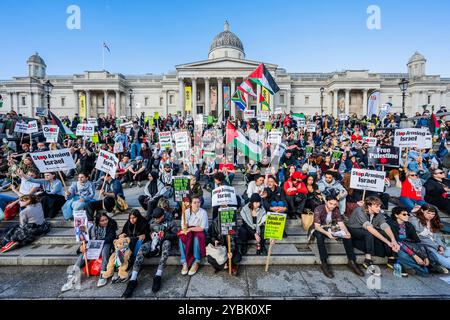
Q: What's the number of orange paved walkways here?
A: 0